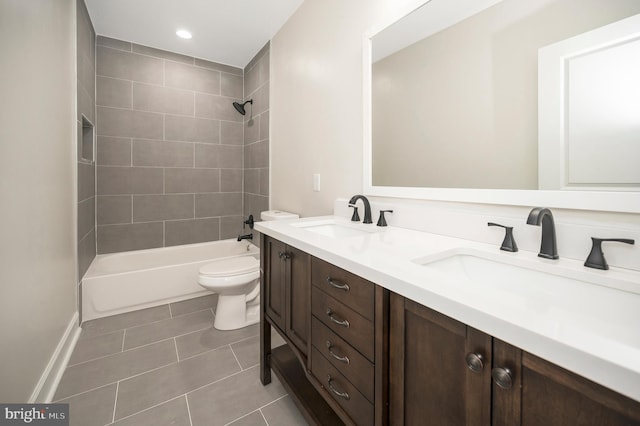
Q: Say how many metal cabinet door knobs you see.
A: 4